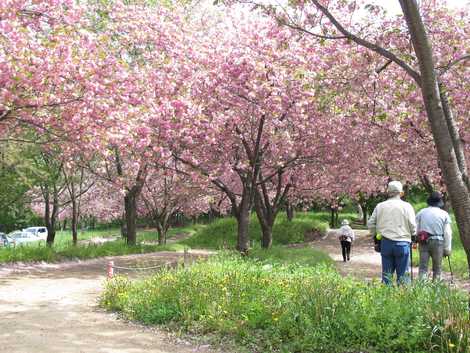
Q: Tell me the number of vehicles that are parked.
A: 3